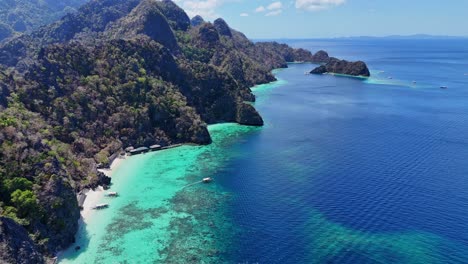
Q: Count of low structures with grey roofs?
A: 3